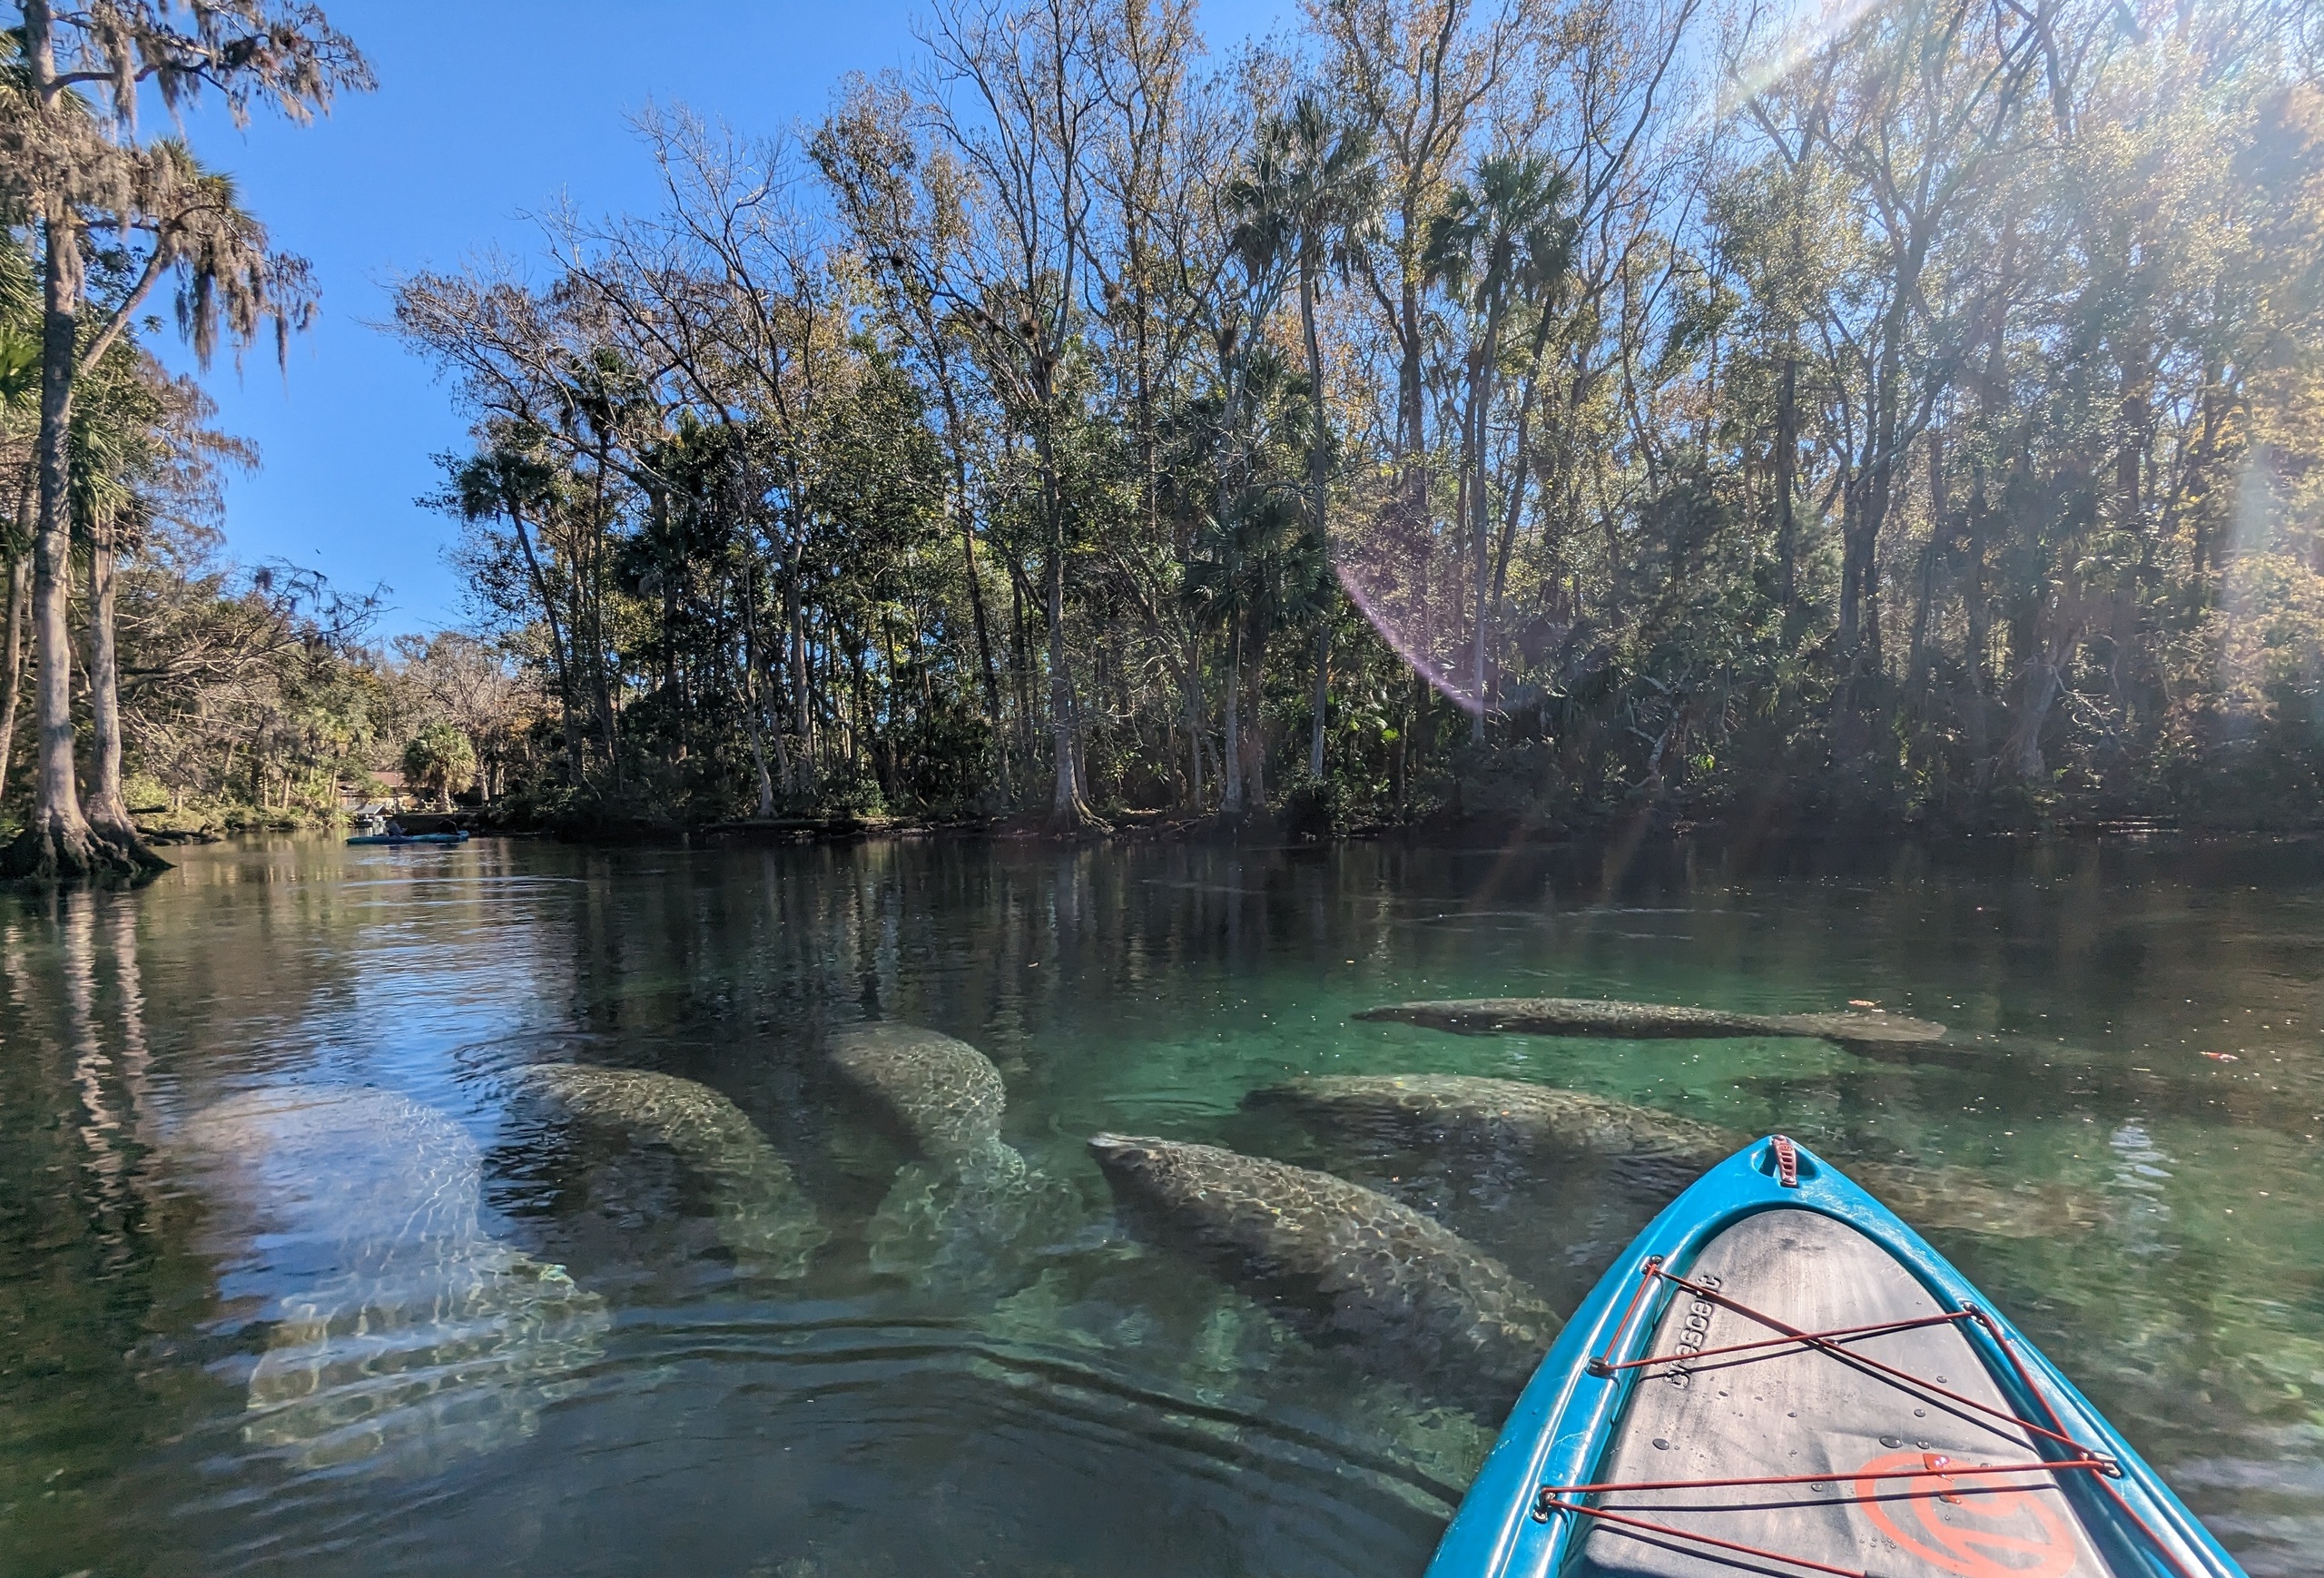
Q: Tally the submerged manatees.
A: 6